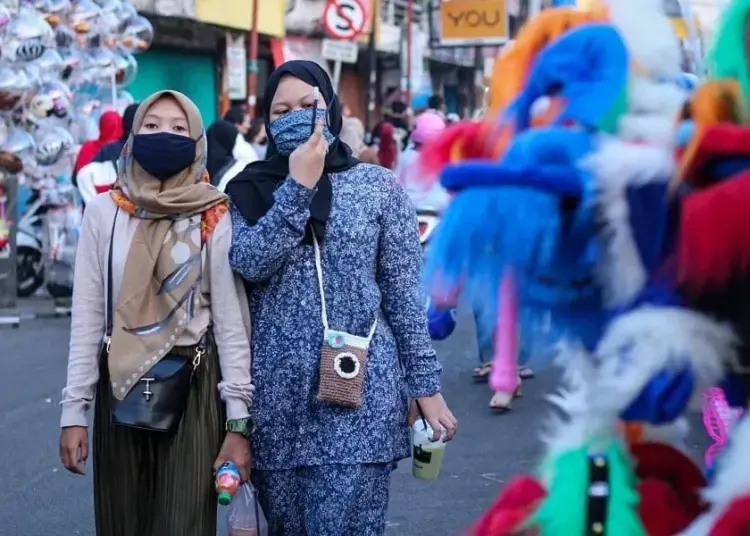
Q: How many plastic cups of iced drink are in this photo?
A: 1